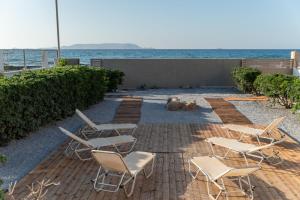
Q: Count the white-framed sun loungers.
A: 6